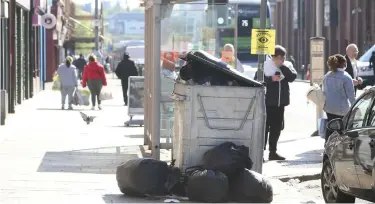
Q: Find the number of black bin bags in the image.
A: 4